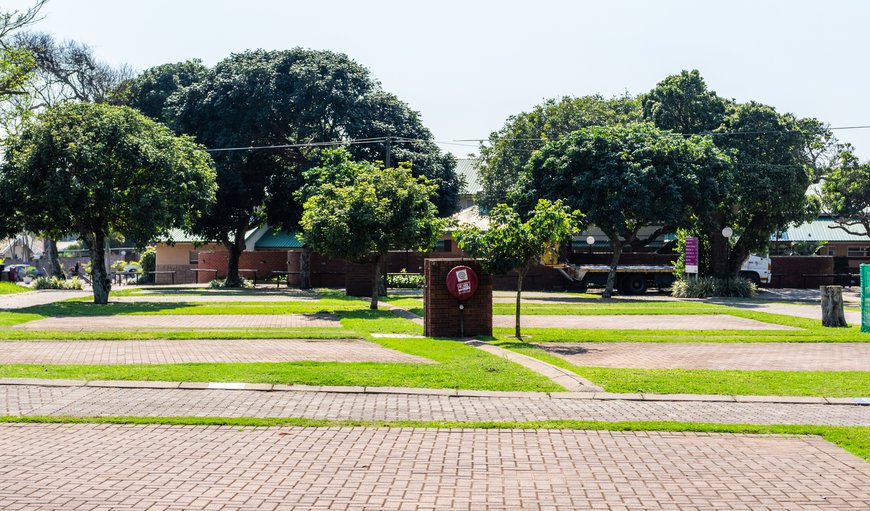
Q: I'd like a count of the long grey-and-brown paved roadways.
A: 1